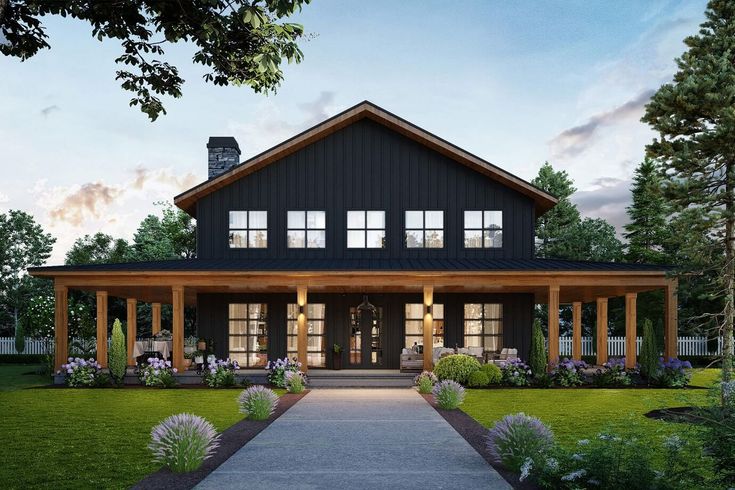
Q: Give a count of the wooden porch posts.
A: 12